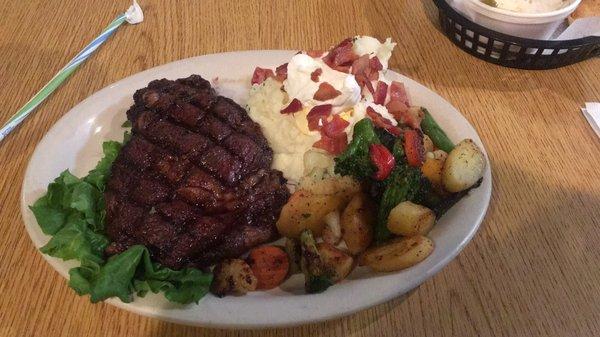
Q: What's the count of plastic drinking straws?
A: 1